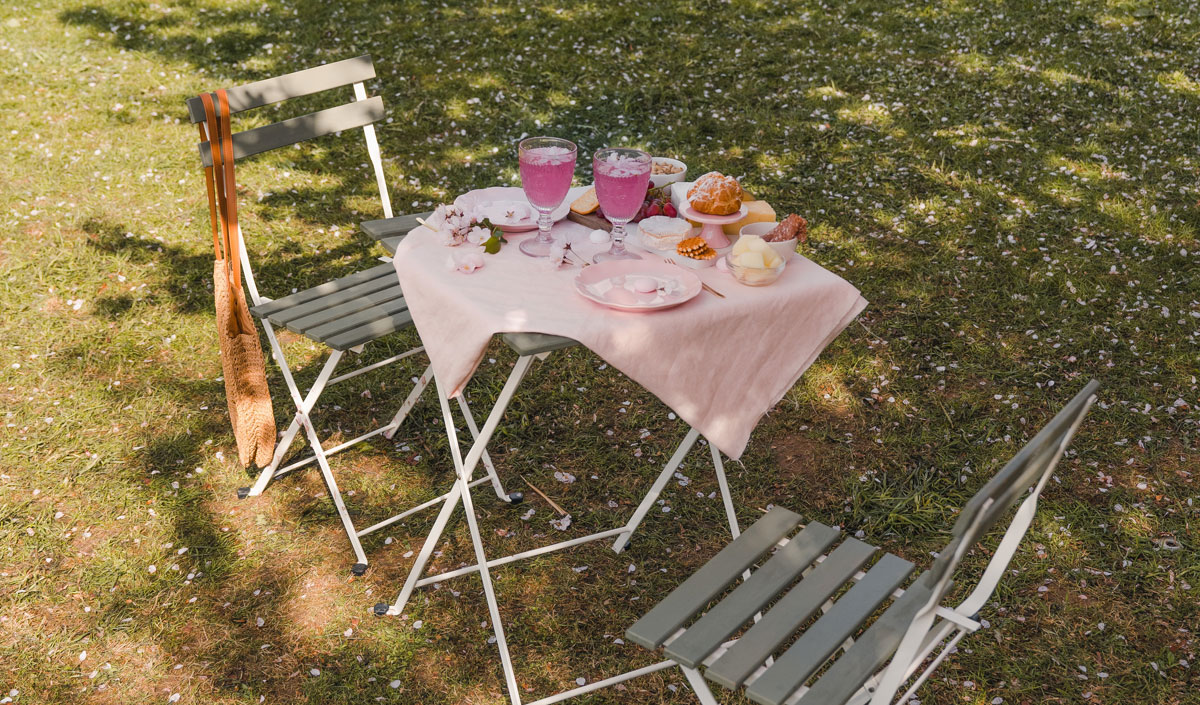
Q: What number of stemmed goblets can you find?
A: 2